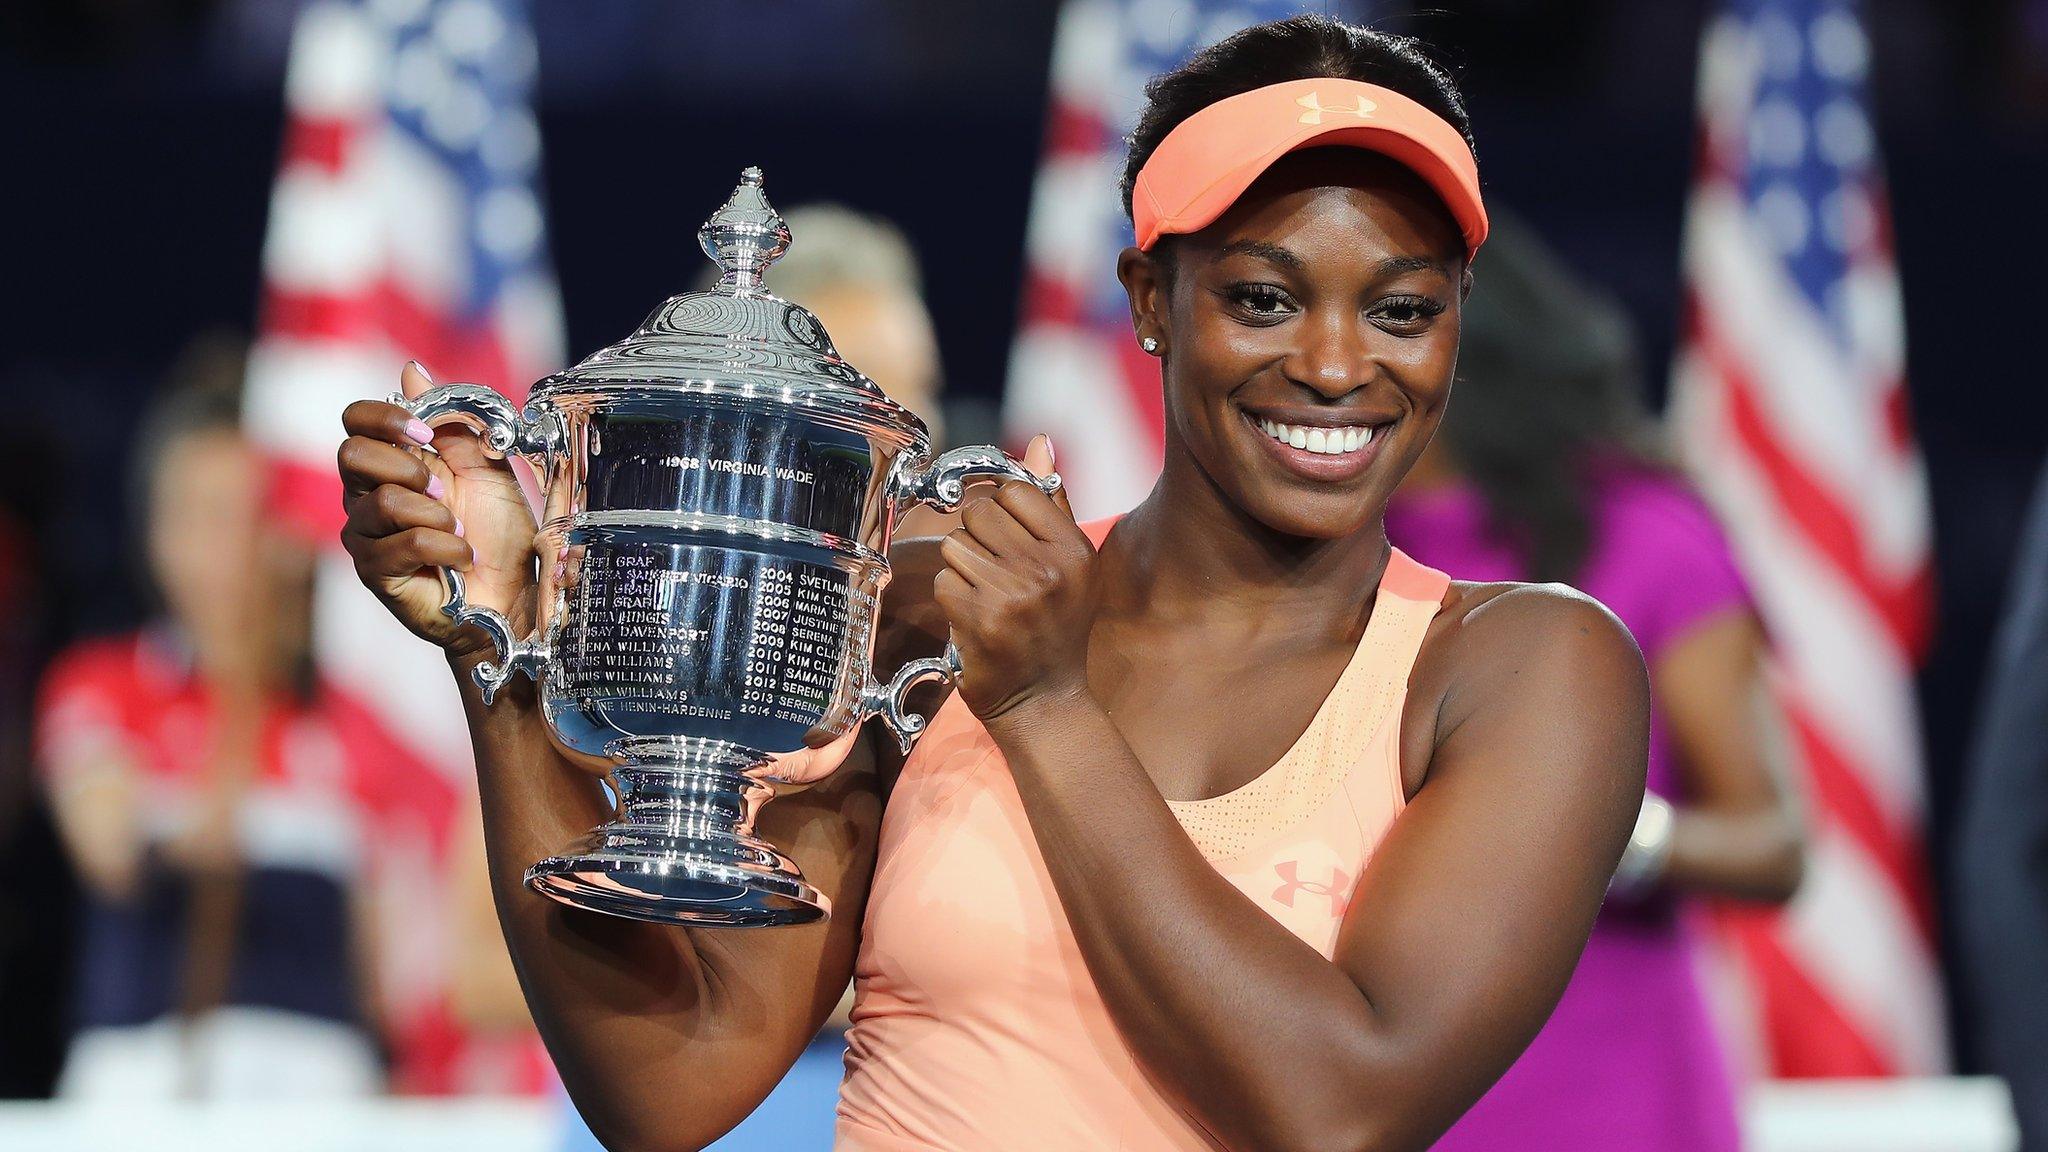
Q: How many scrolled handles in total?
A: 2